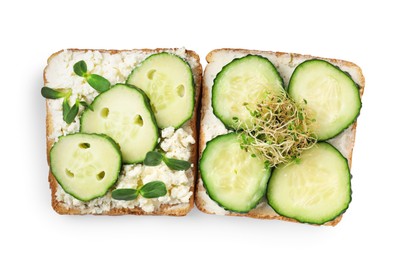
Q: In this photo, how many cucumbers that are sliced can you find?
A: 7